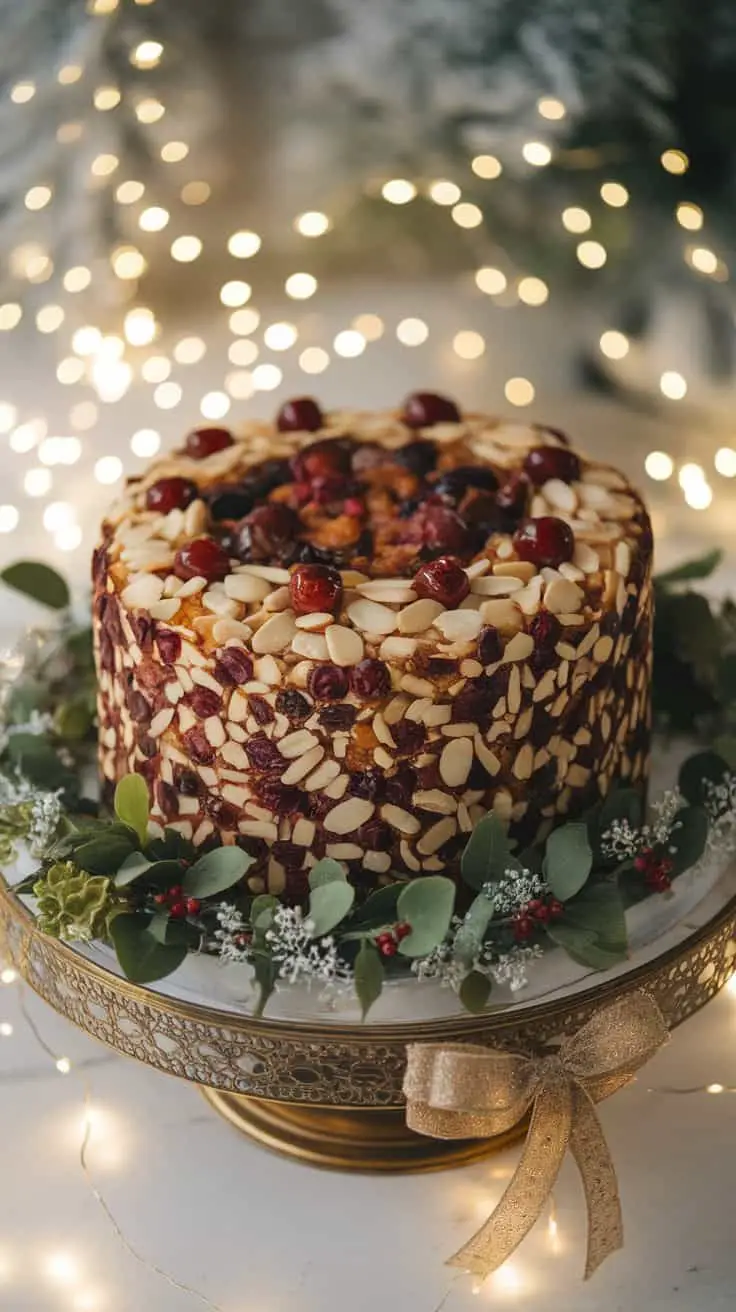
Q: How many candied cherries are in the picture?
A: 9